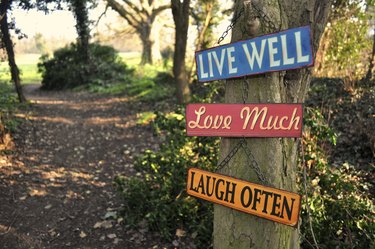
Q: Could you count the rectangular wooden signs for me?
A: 3